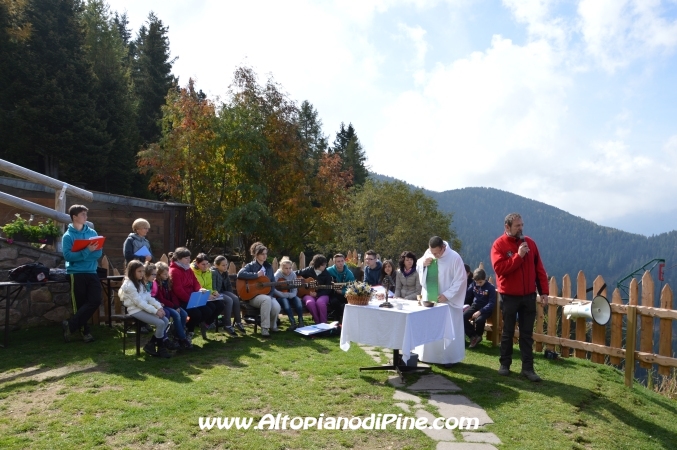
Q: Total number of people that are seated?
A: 15